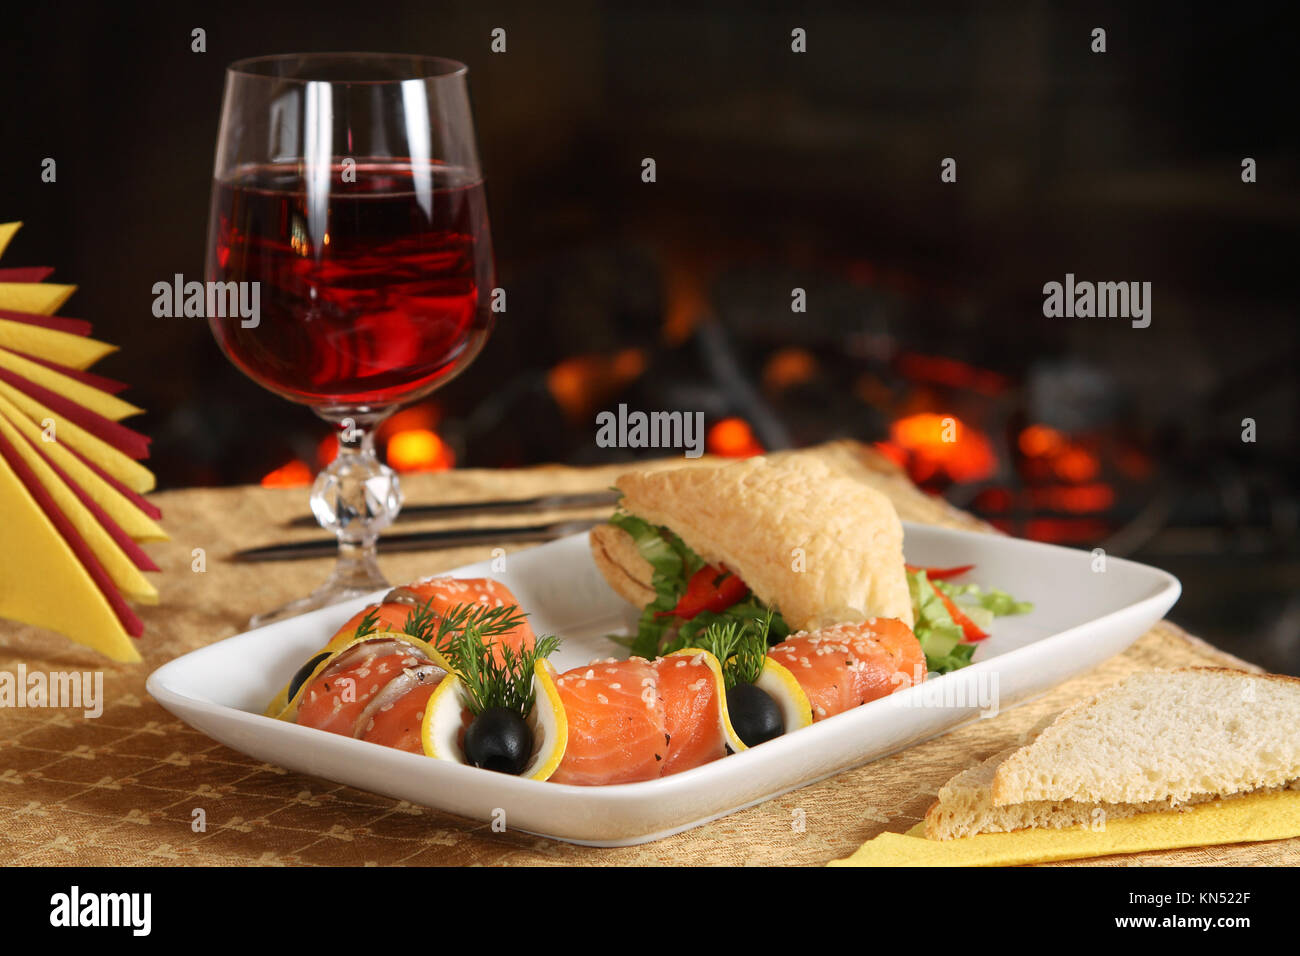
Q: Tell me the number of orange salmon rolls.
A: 4